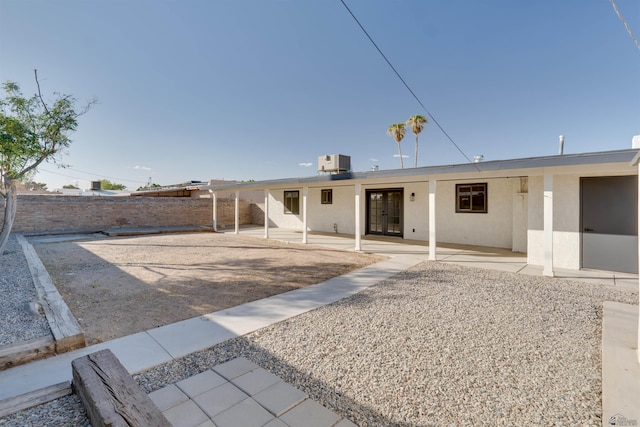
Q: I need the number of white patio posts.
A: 7